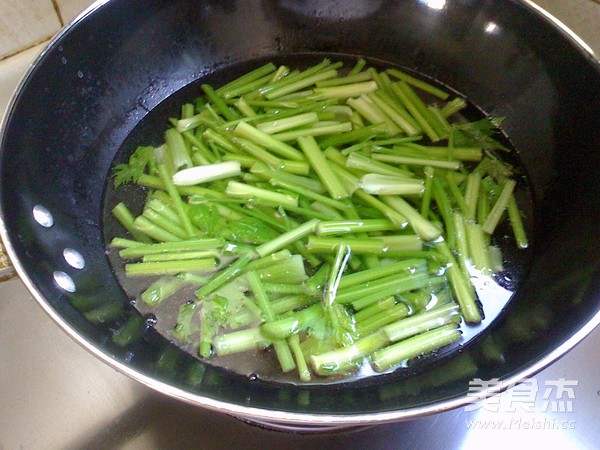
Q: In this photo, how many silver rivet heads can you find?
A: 3